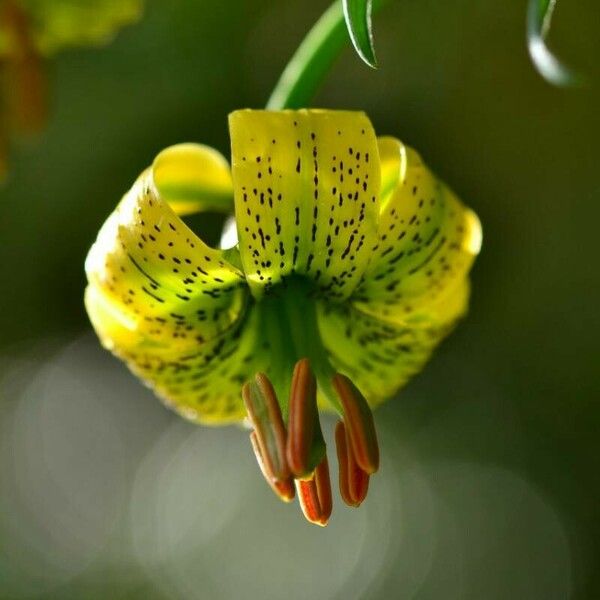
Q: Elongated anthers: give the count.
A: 6